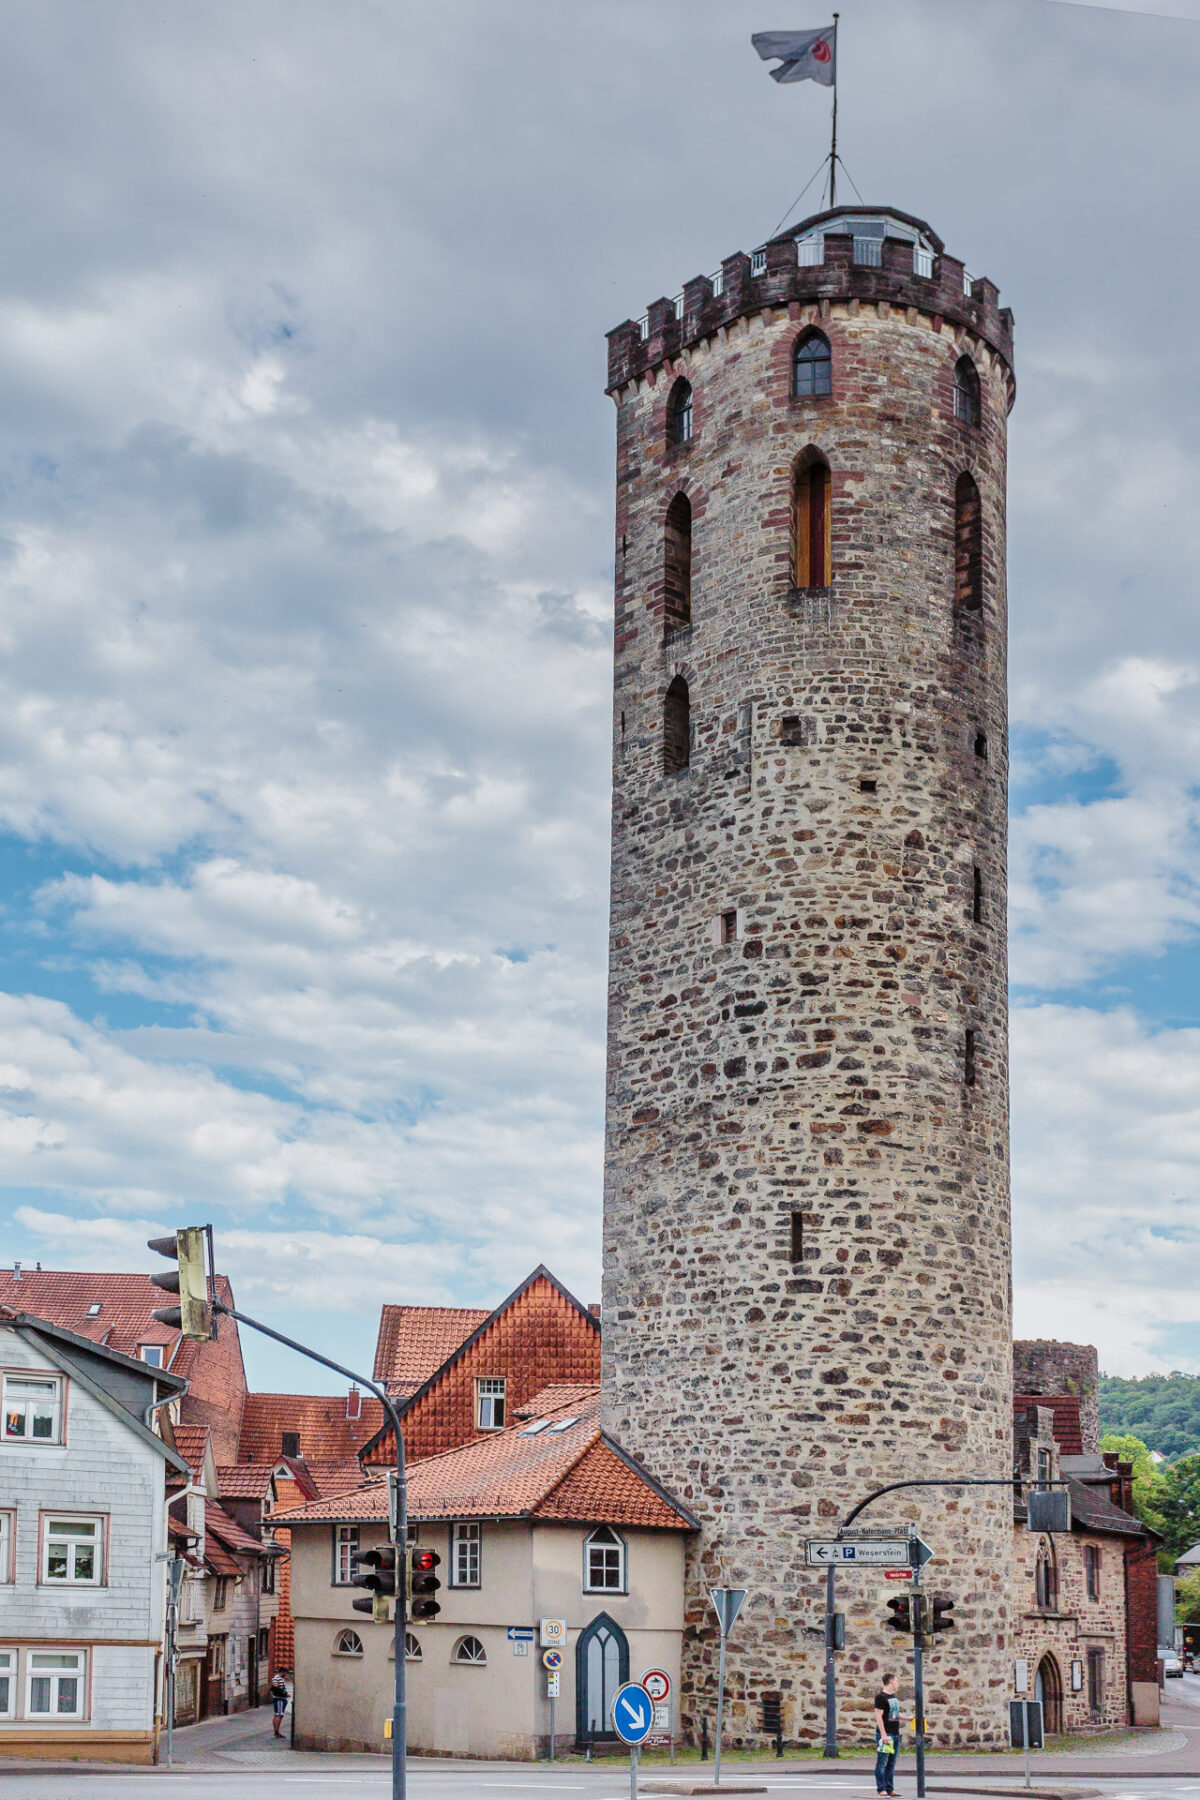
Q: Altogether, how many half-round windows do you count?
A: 3